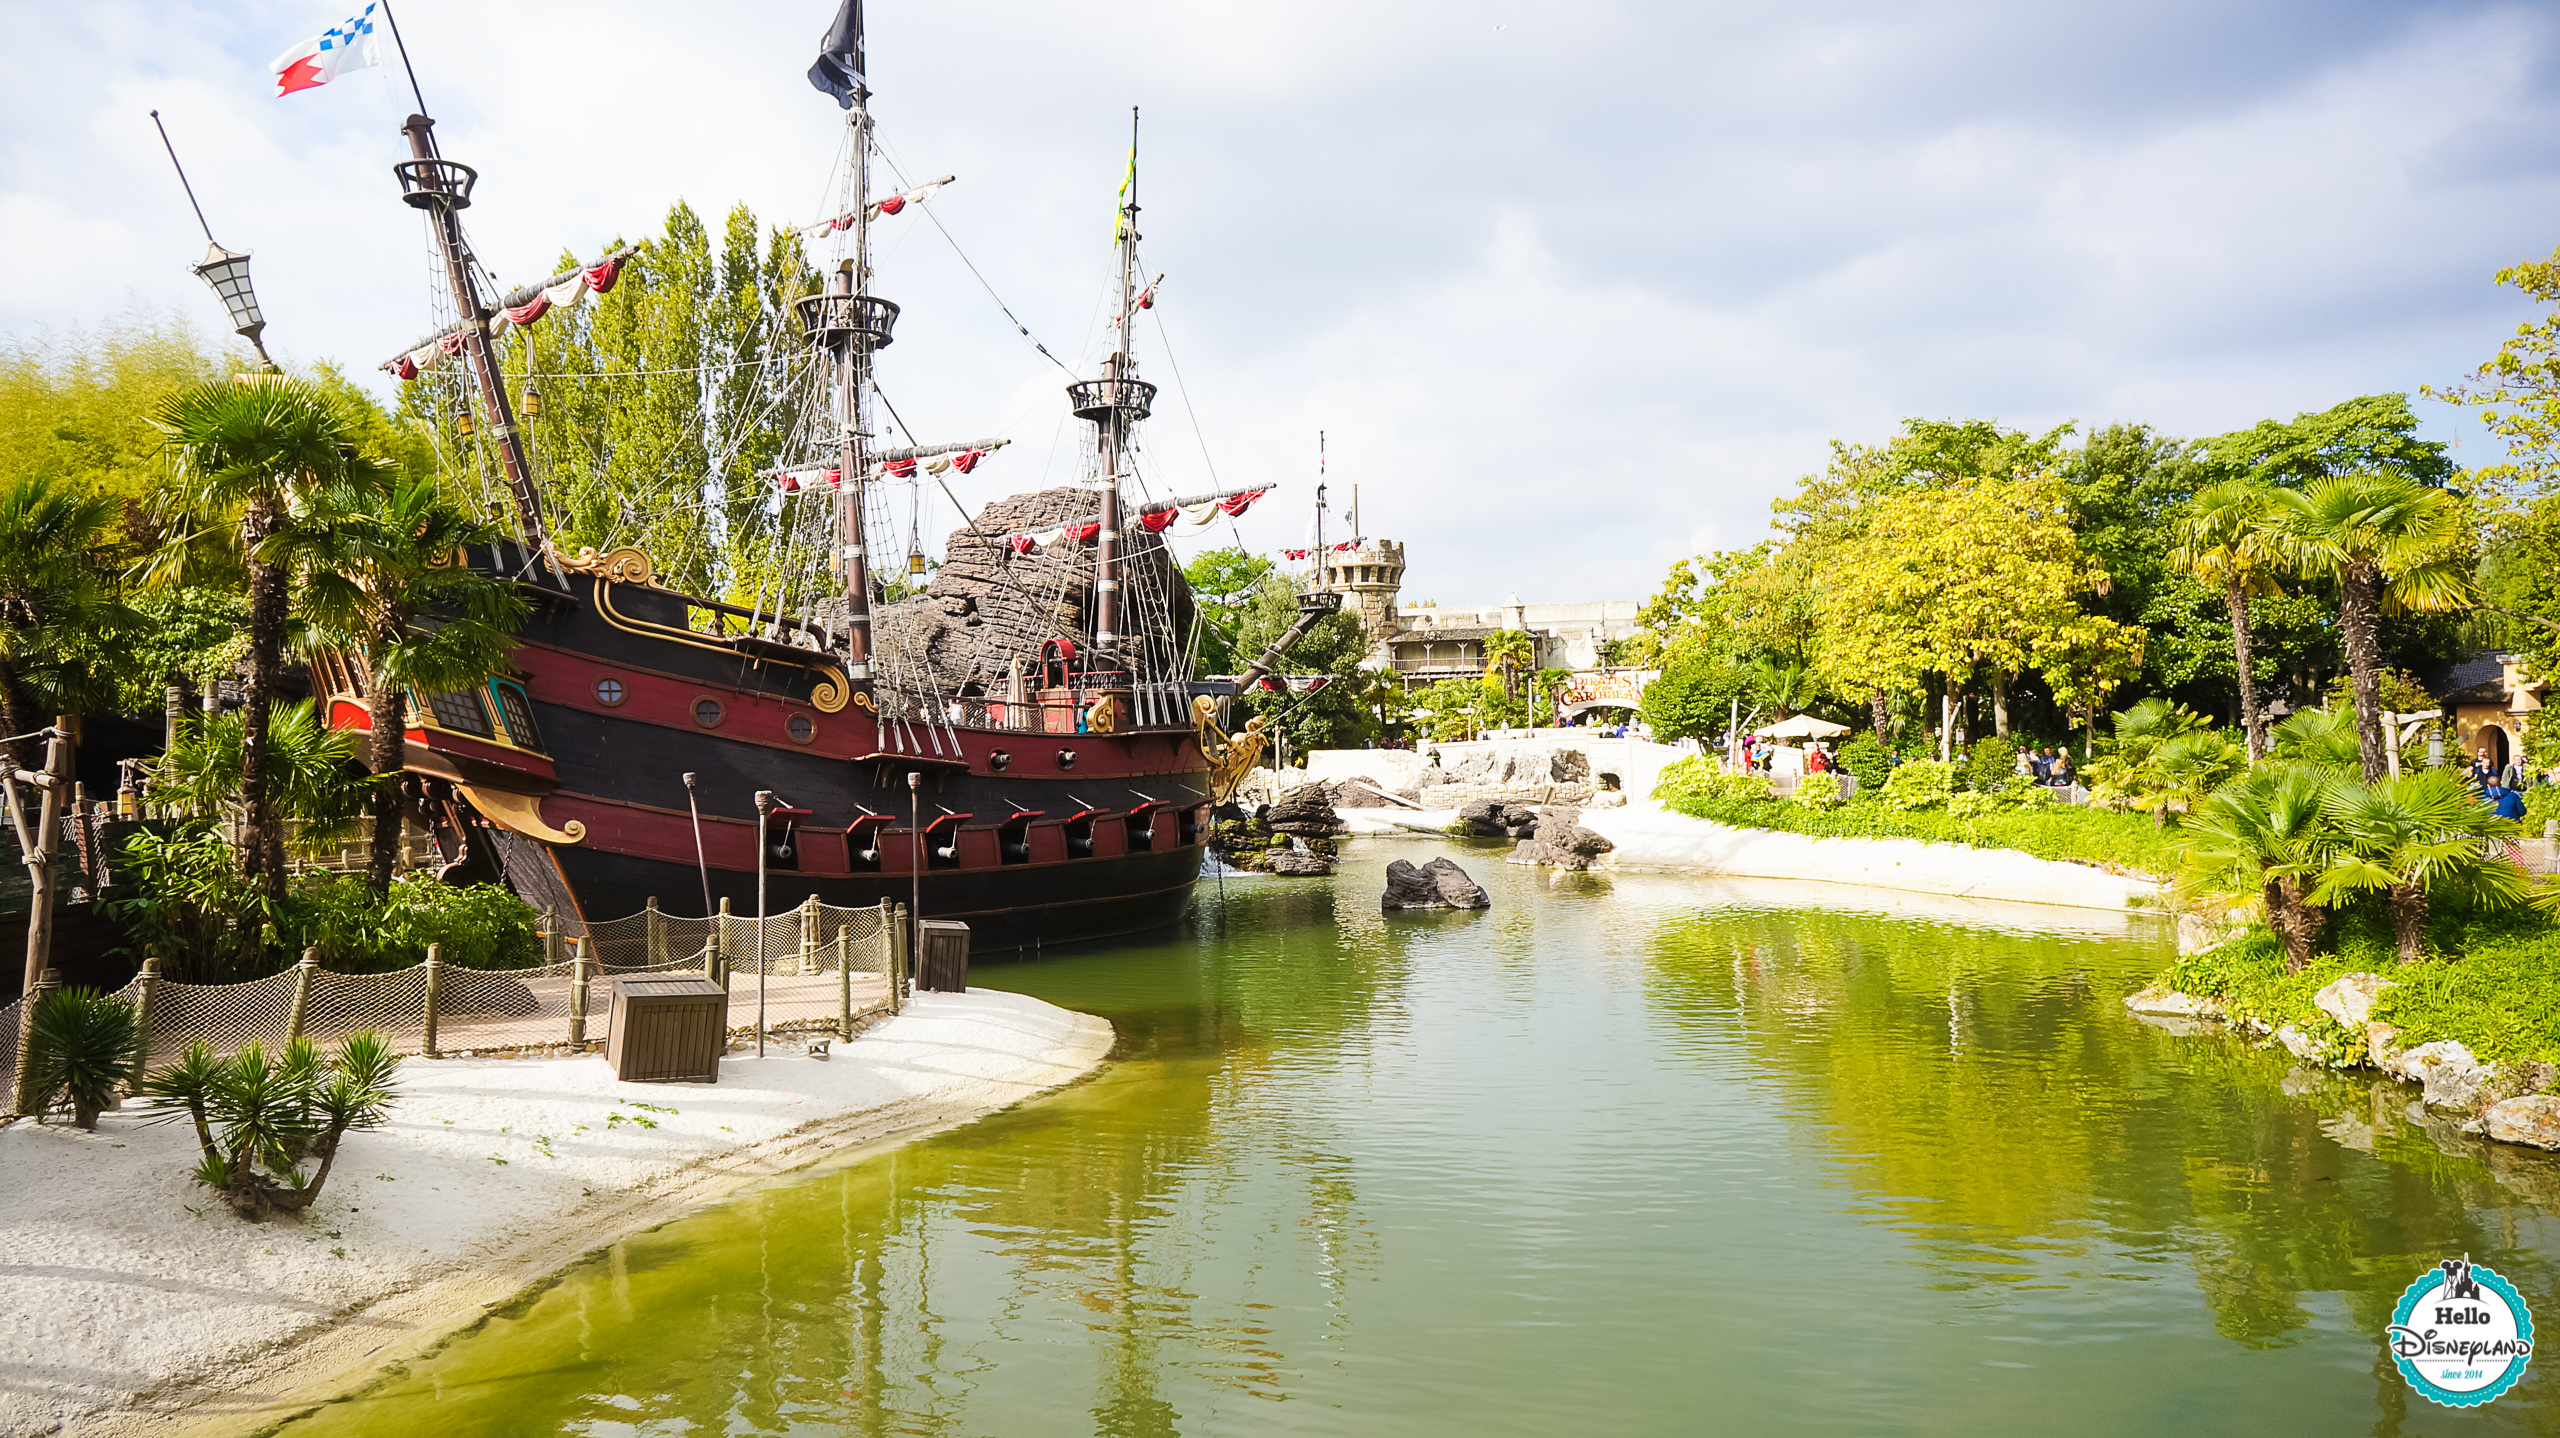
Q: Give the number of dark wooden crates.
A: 2